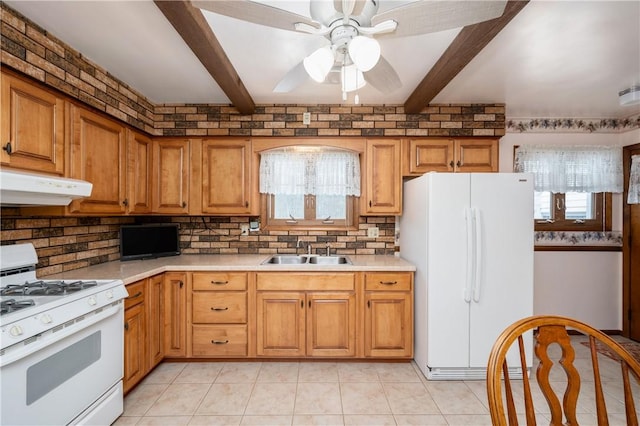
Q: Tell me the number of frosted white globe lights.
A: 3